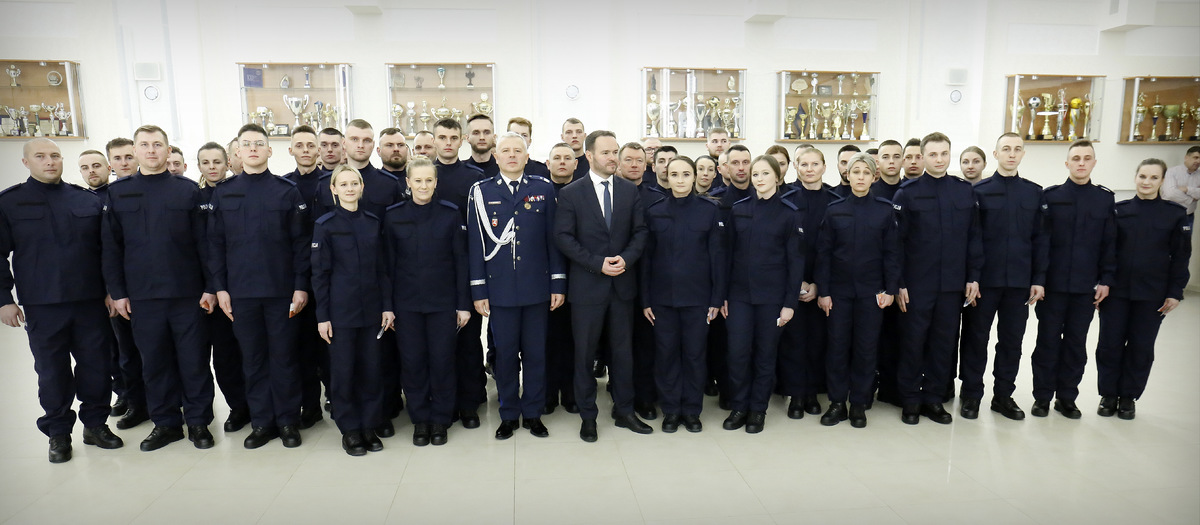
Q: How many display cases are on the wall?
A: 7